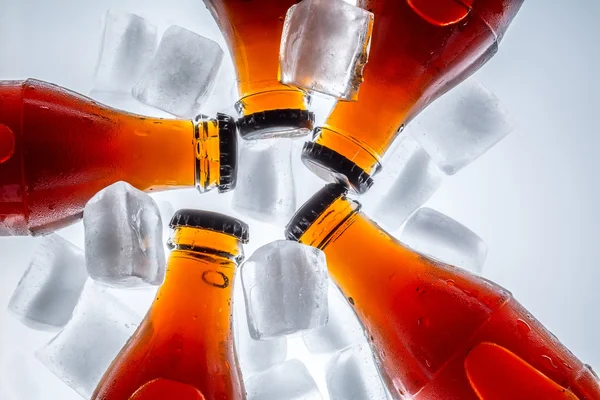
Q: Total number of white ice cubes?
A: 15